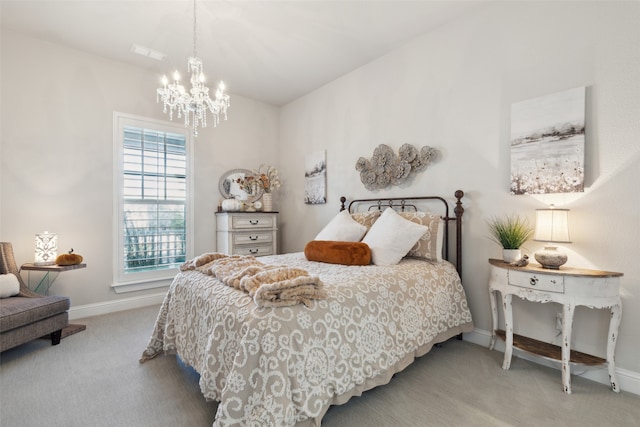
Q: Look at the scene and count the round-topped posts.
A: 2